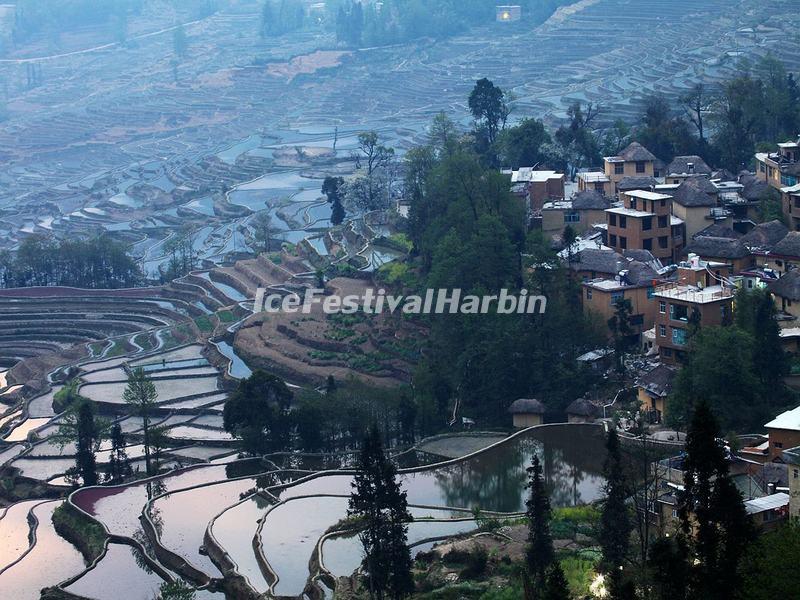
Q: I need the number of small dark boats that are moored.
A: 0